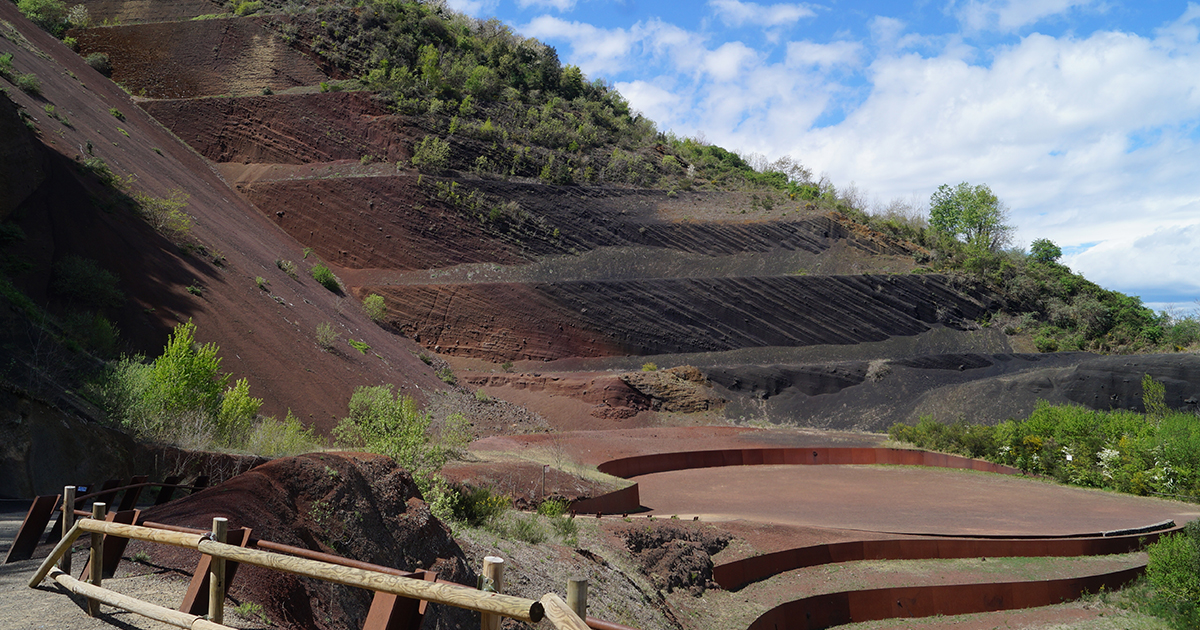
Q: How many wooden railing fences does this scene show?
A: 1